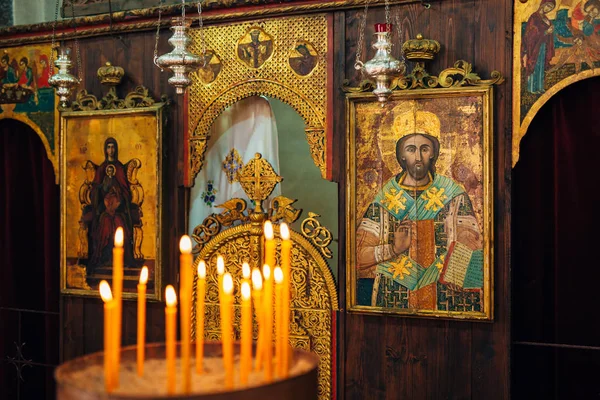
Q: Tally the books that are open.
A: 1